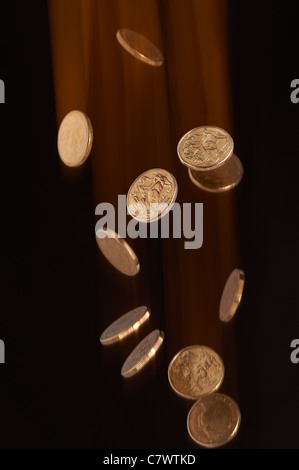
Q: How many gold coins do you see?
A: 11